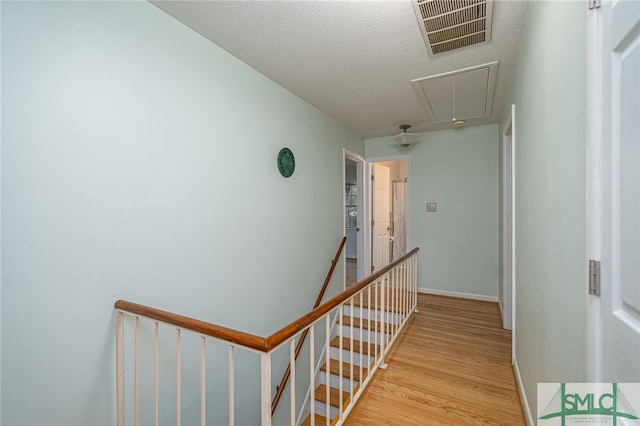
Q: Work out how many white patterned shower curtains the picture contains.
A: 1